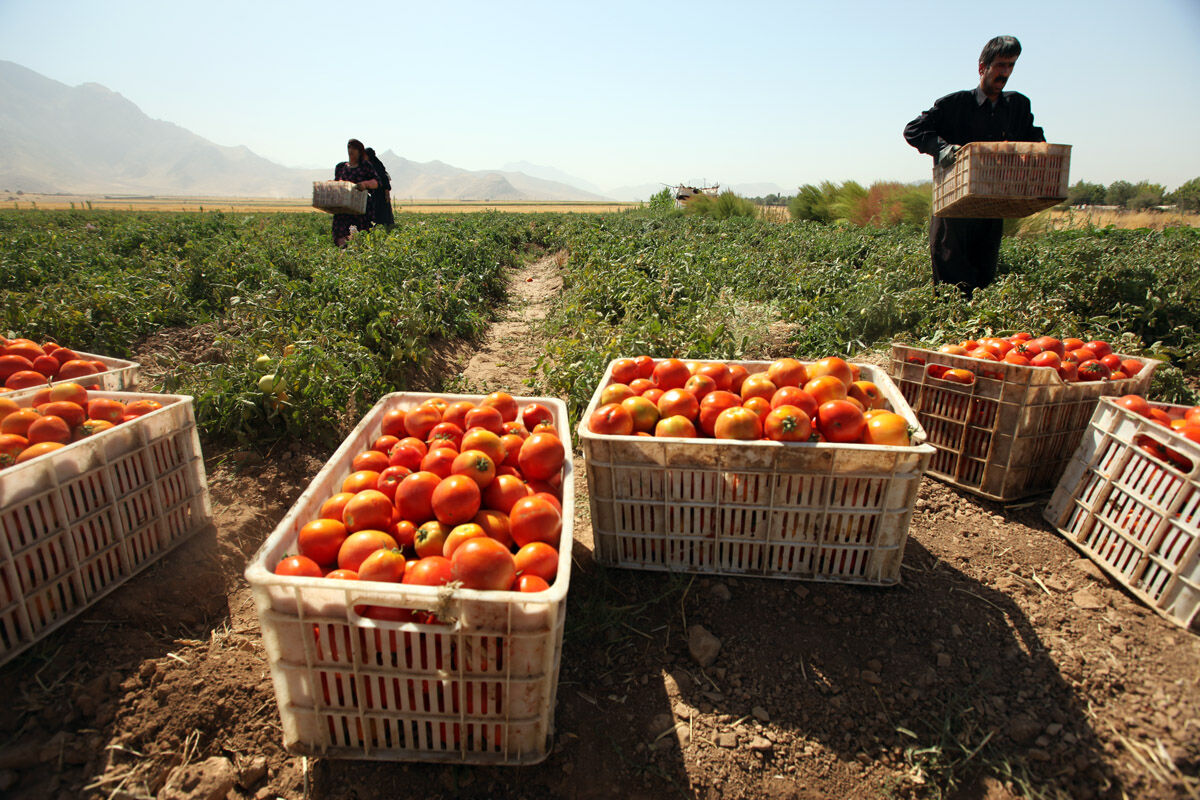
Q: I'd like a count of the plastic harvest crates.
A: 8